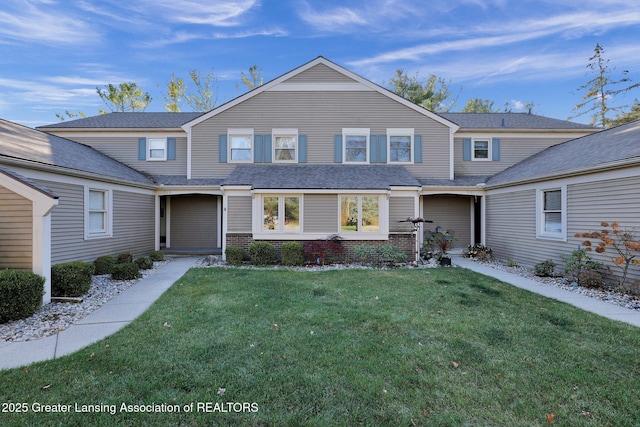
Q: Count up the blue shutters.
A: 12